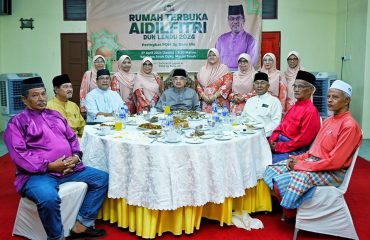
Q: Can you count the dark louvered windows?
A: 2